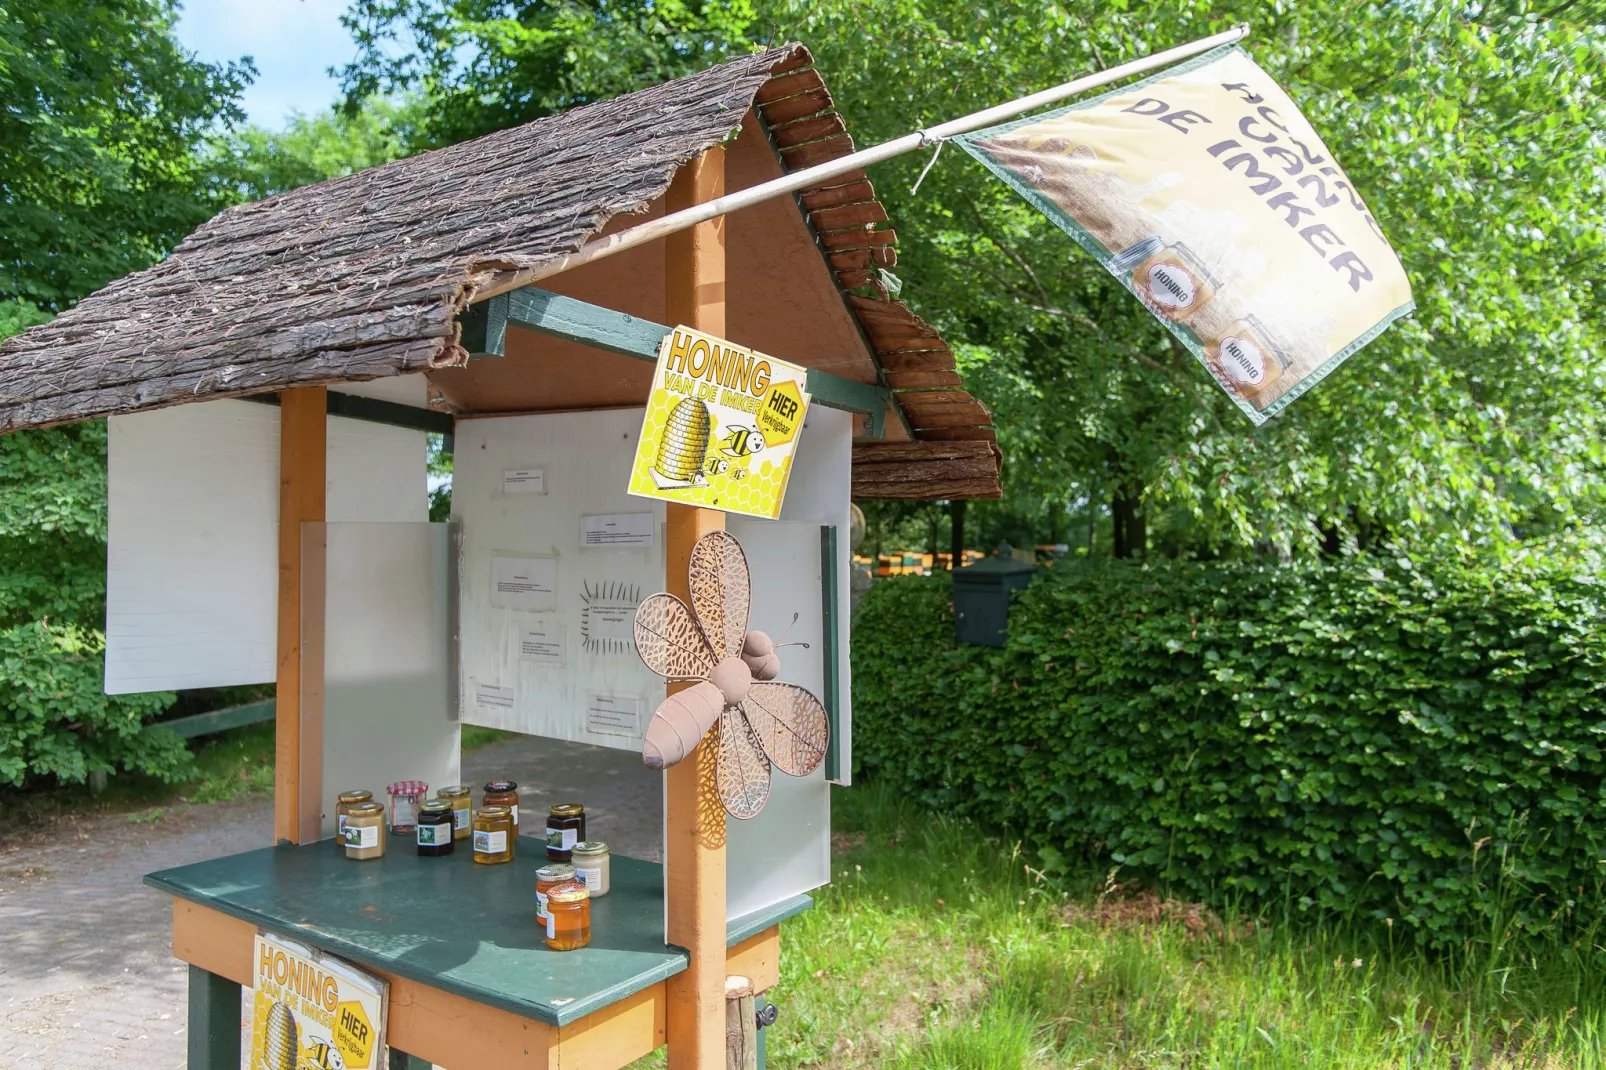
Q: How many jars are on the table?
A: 11